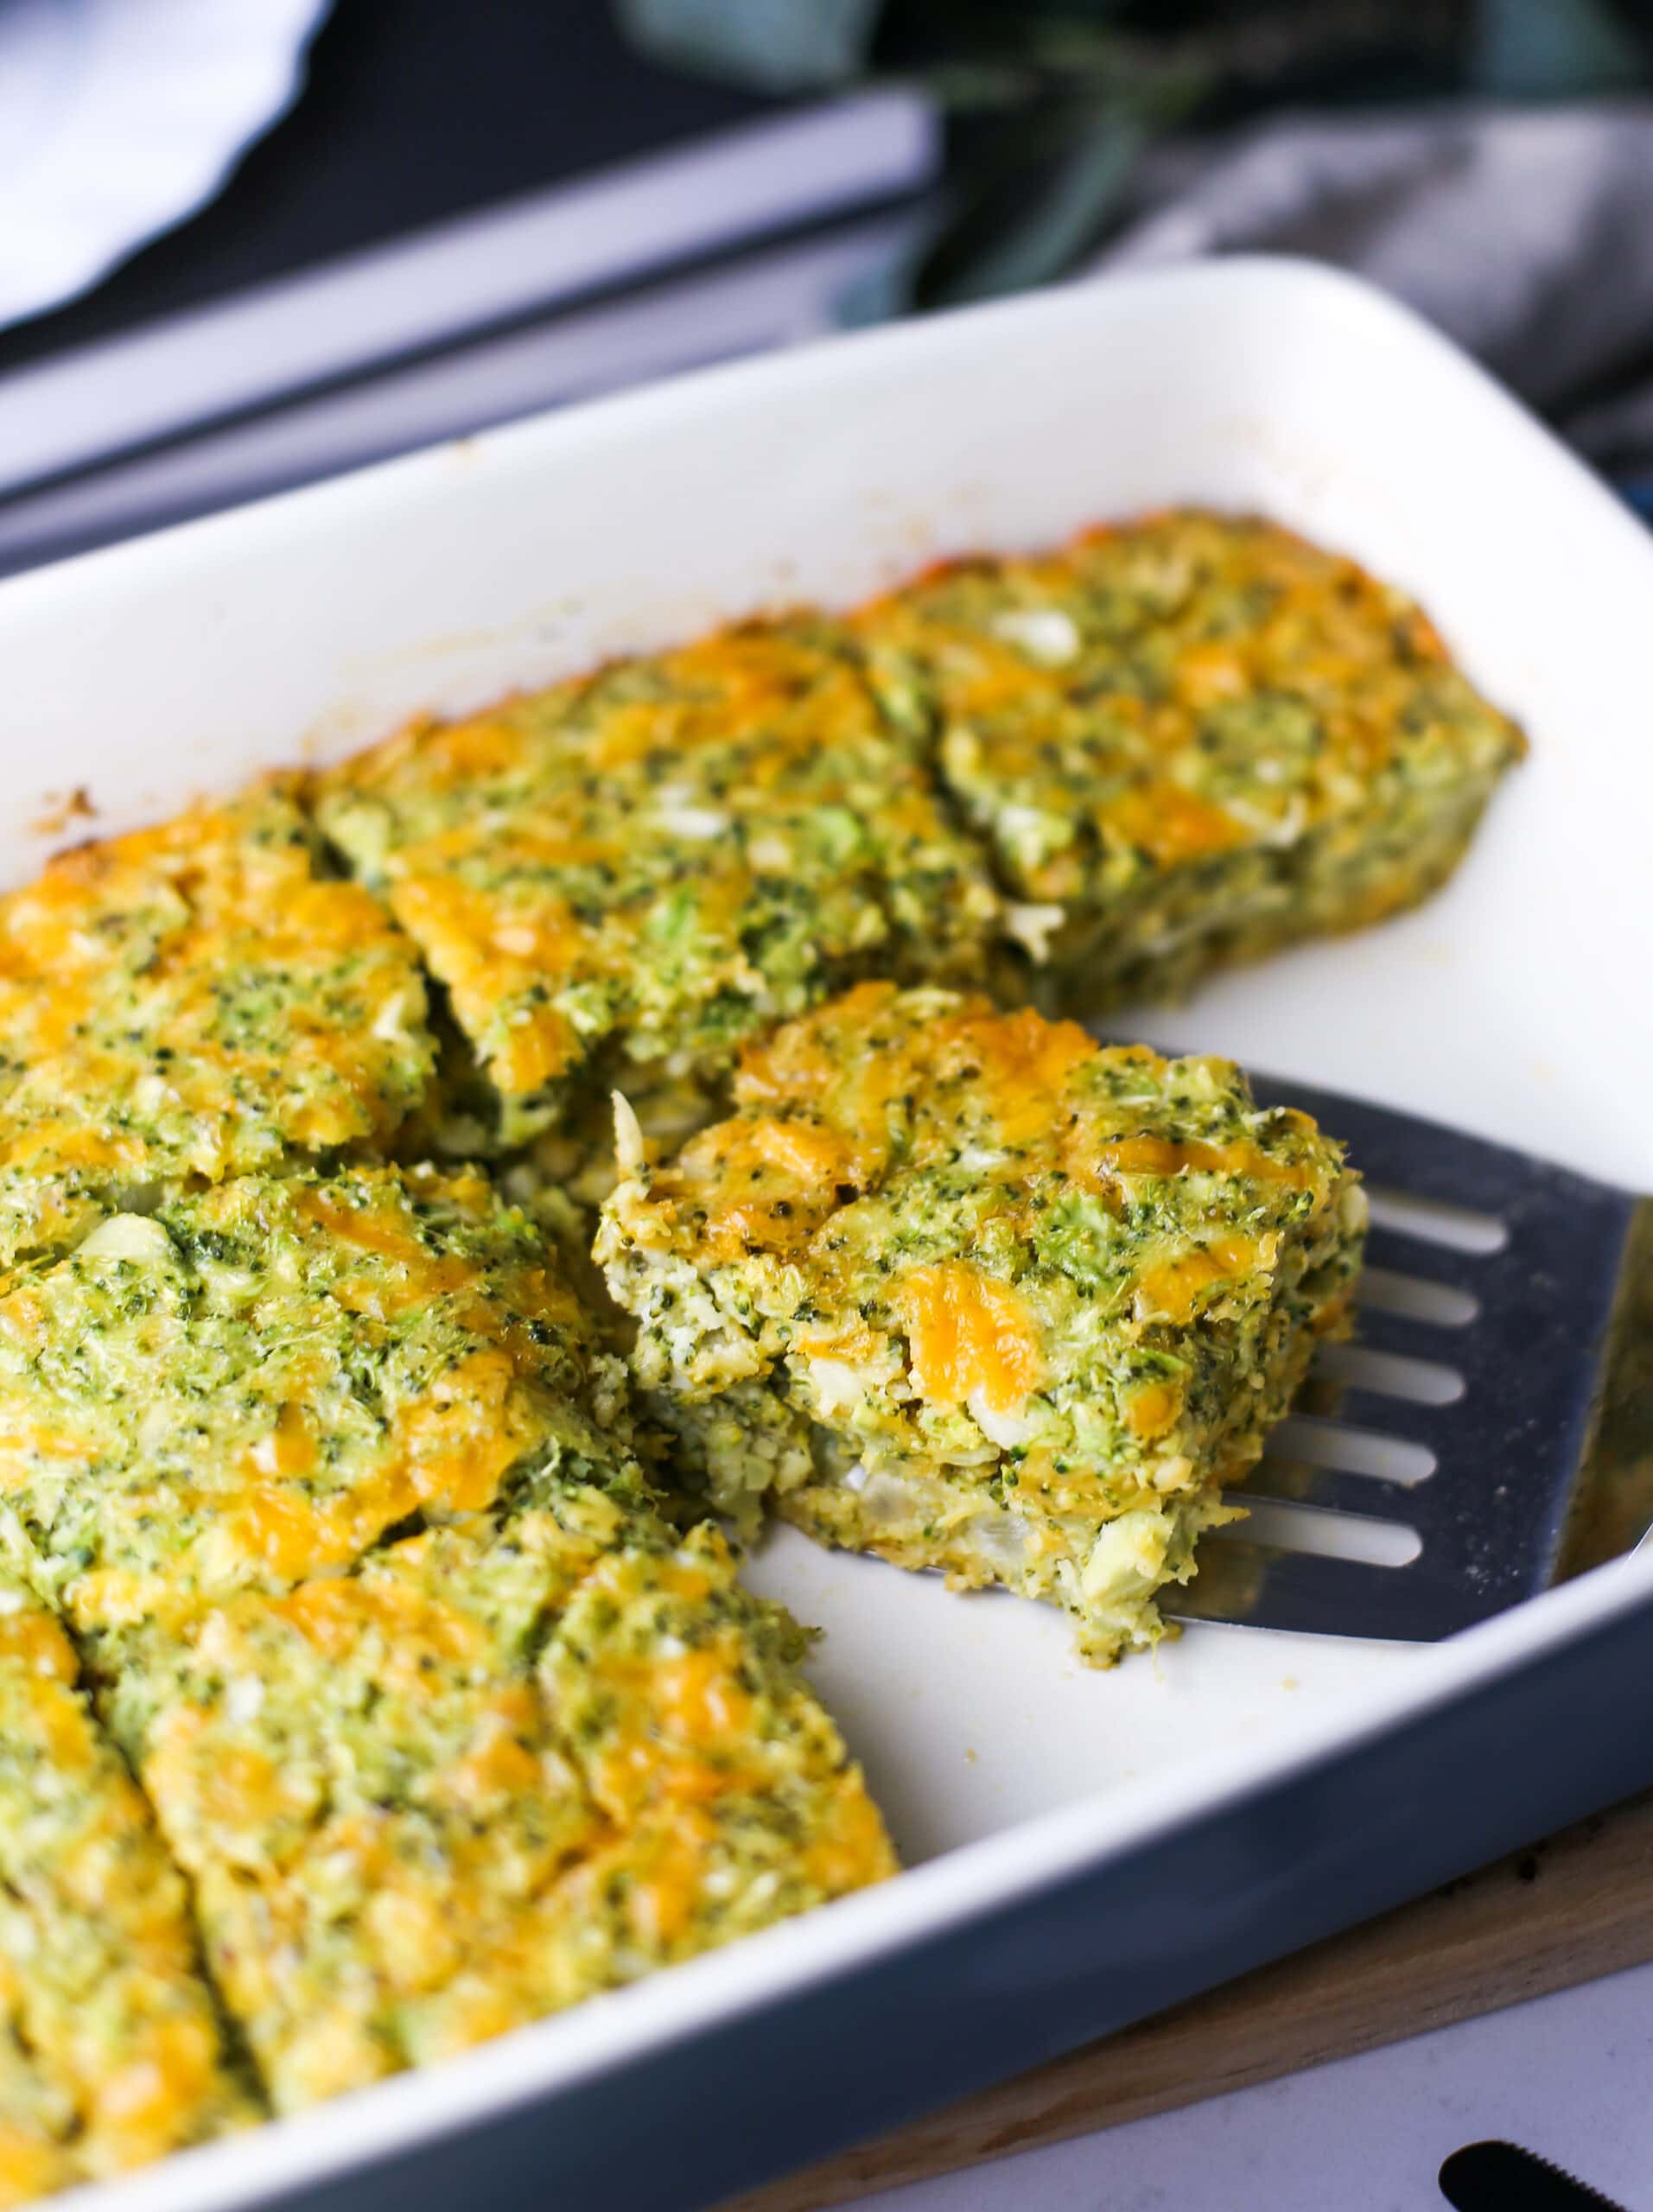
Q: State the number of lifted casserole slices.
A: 1